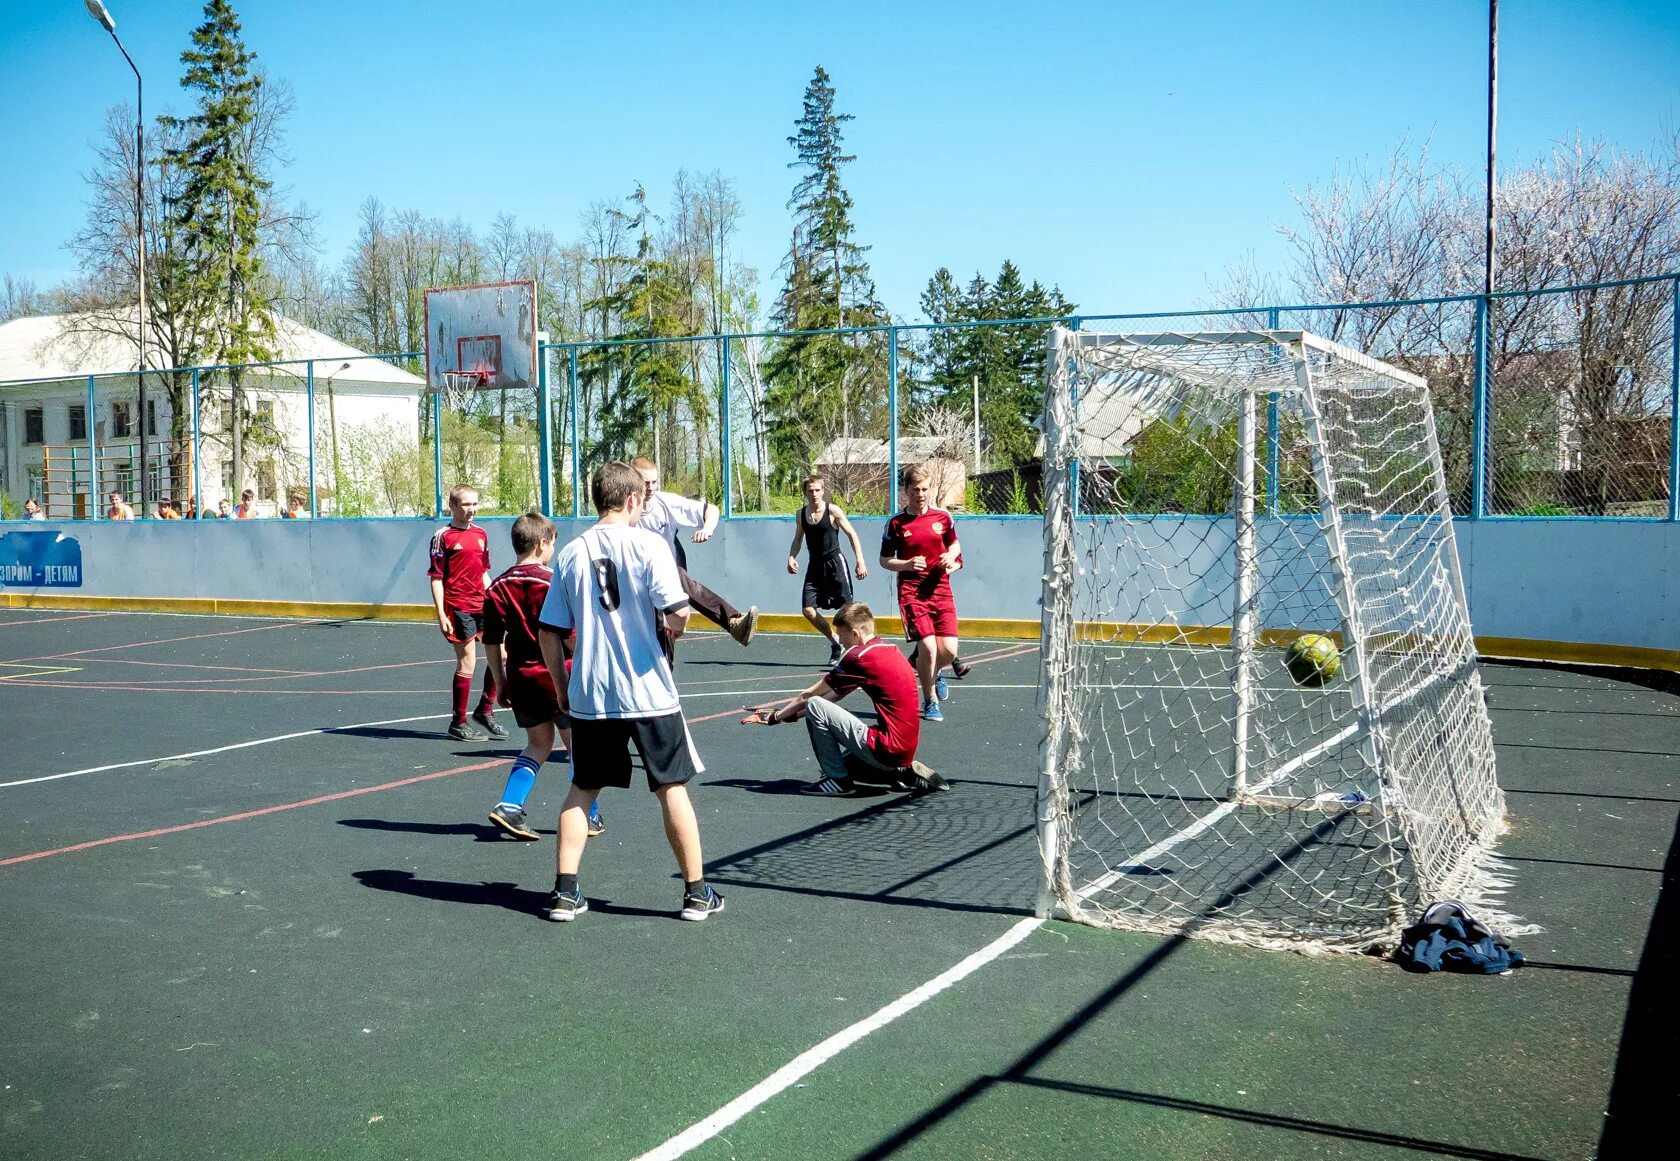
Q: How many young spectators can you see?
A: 7